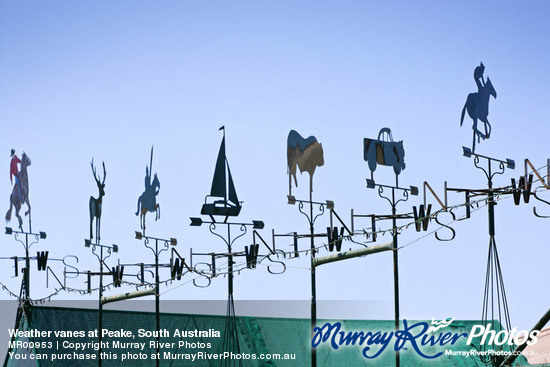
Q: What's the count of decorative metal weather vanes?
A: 7